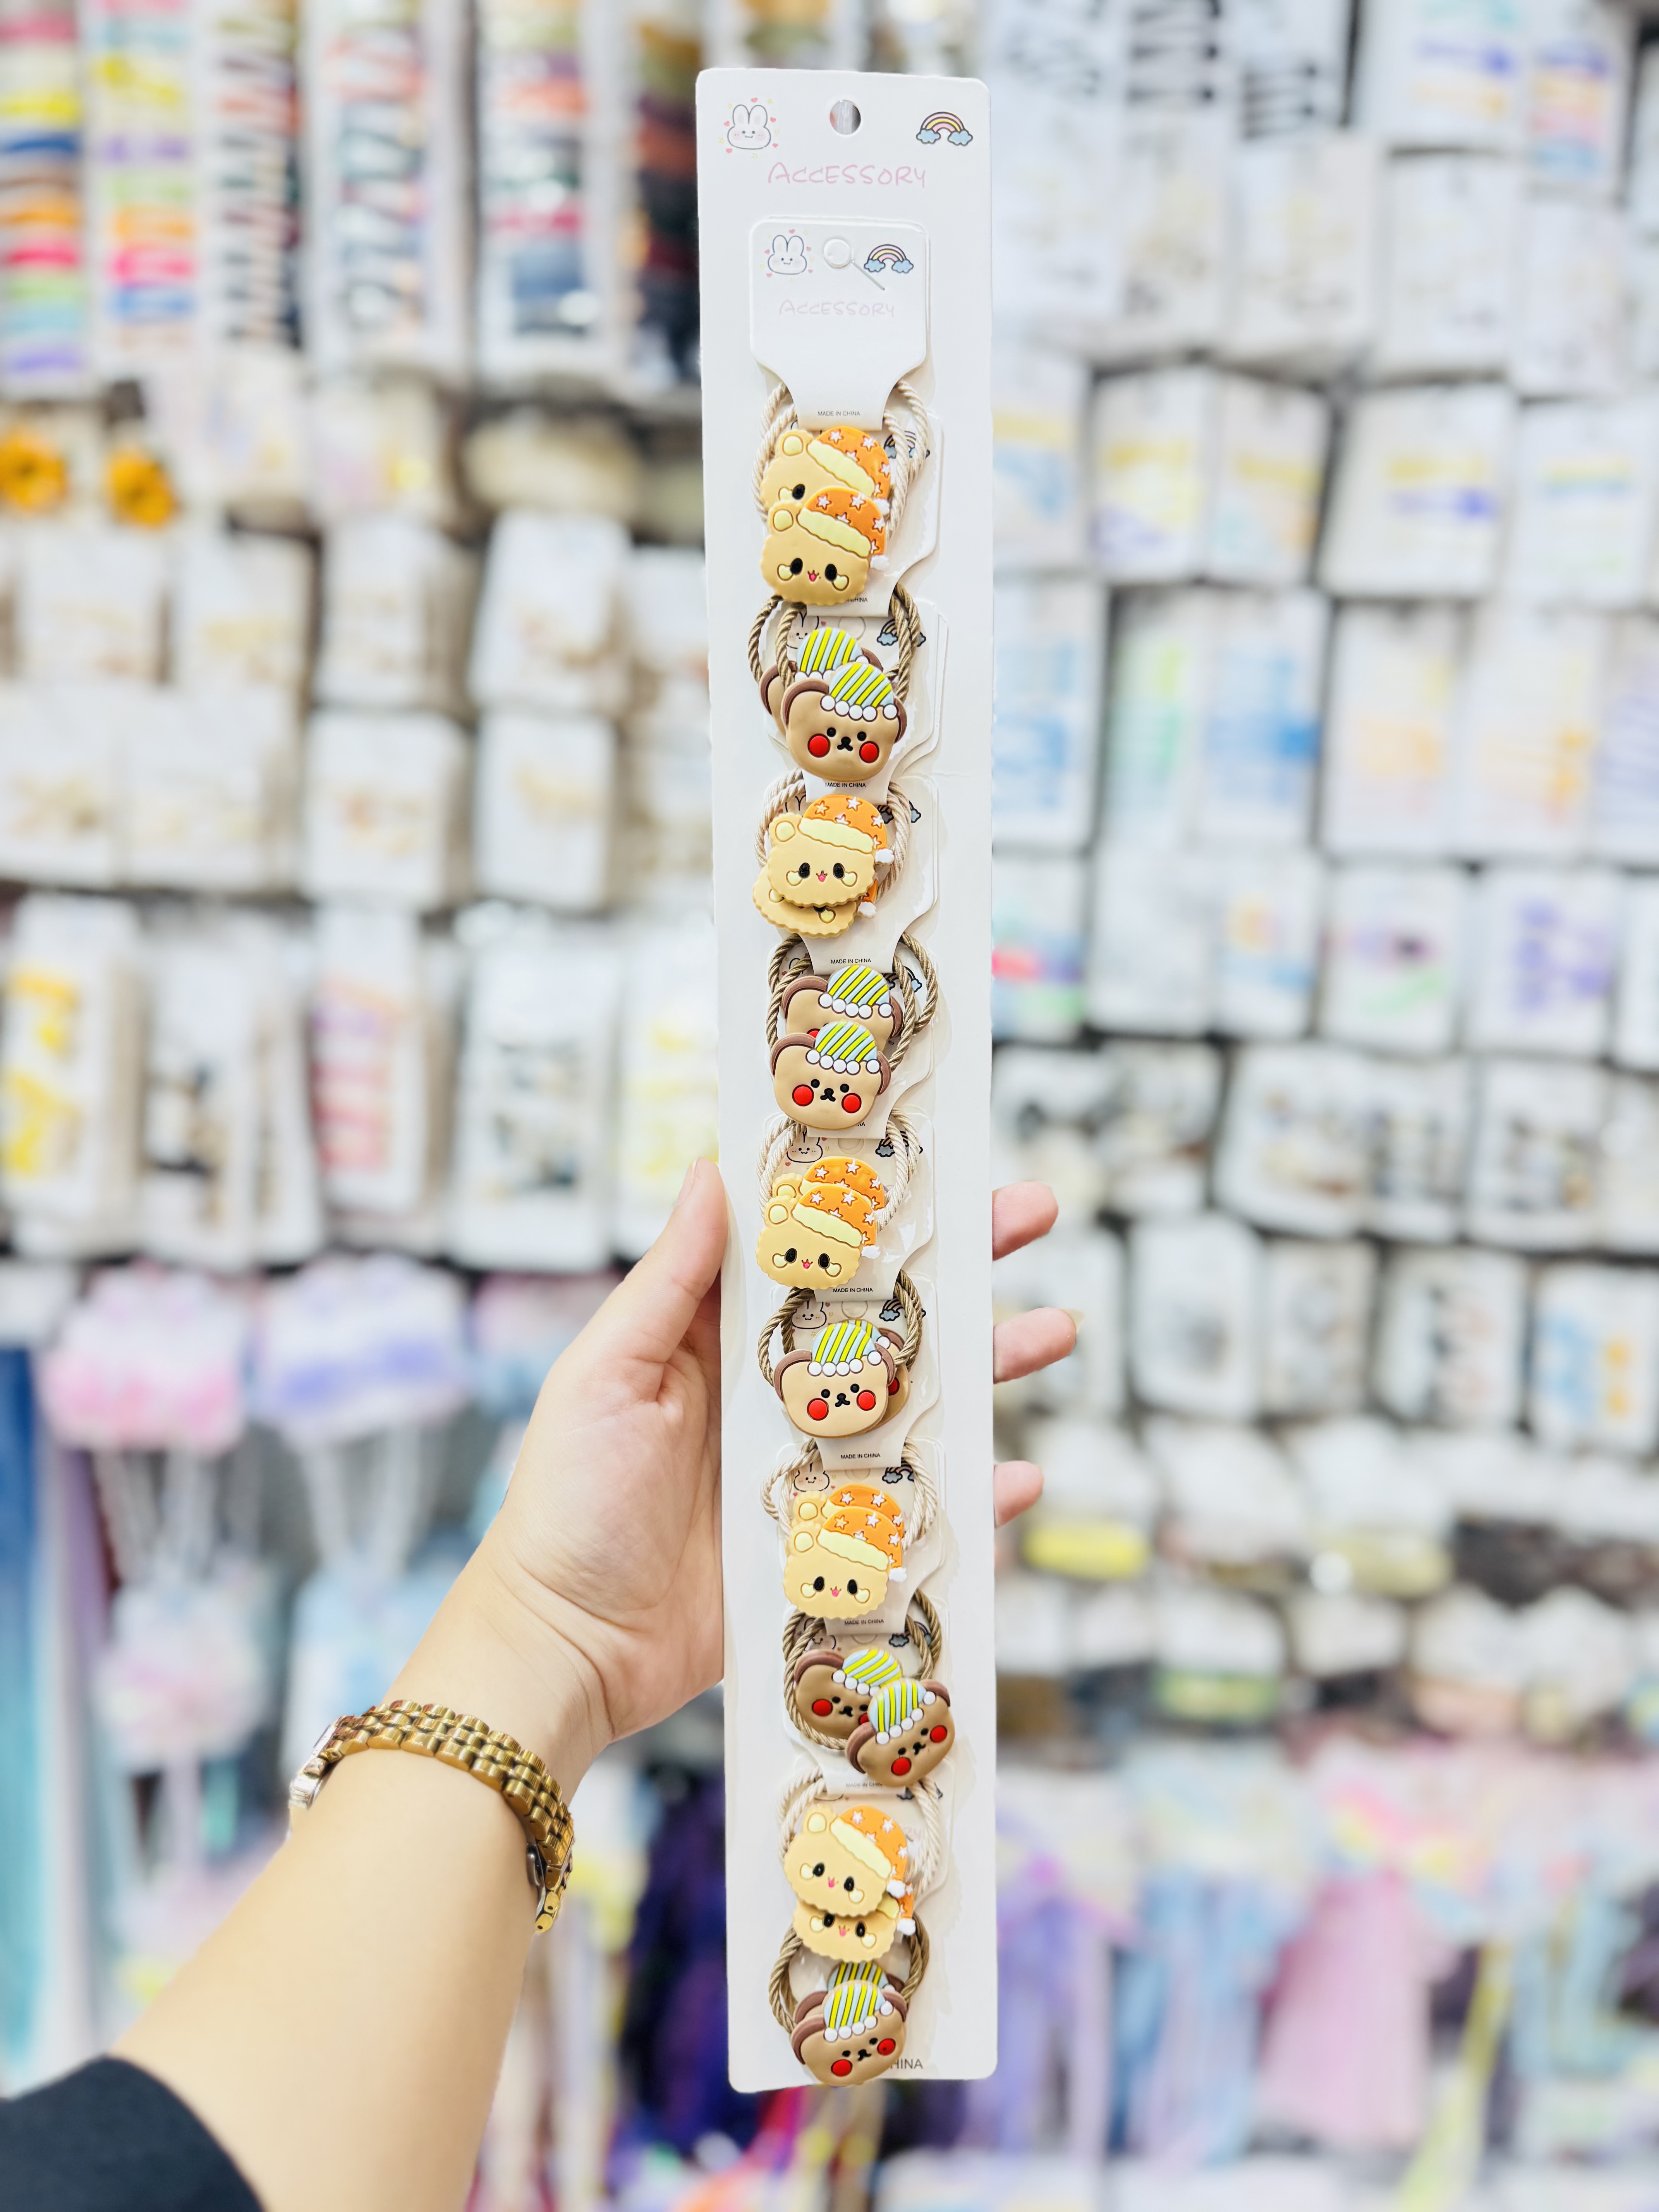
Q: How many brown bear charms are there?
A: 10